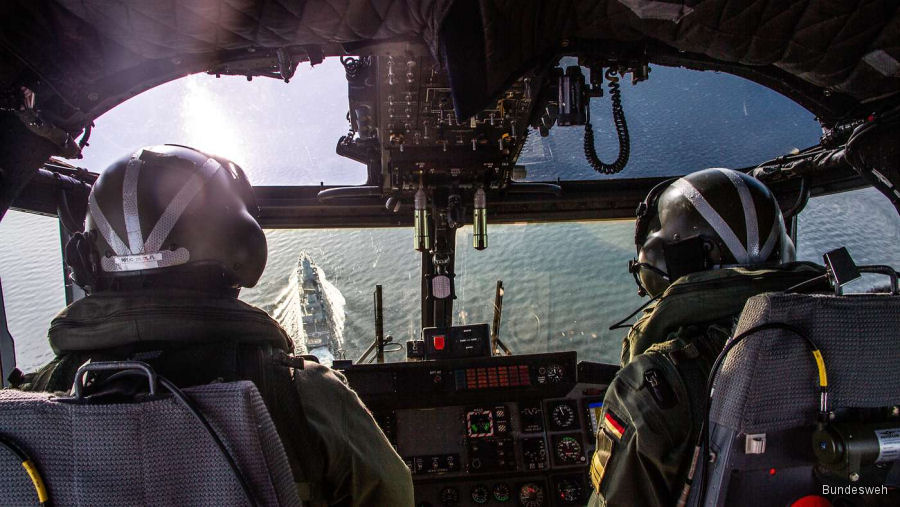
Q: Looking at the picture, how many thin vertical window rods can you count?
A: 2